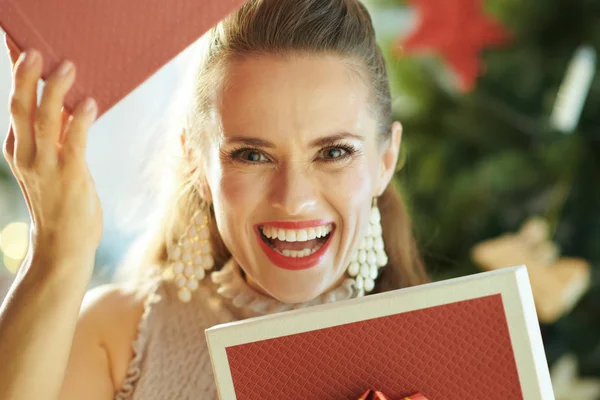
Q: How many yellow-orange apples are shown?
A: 0